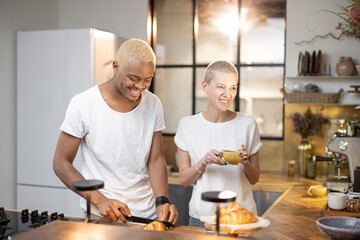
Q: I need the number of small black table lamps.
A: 2